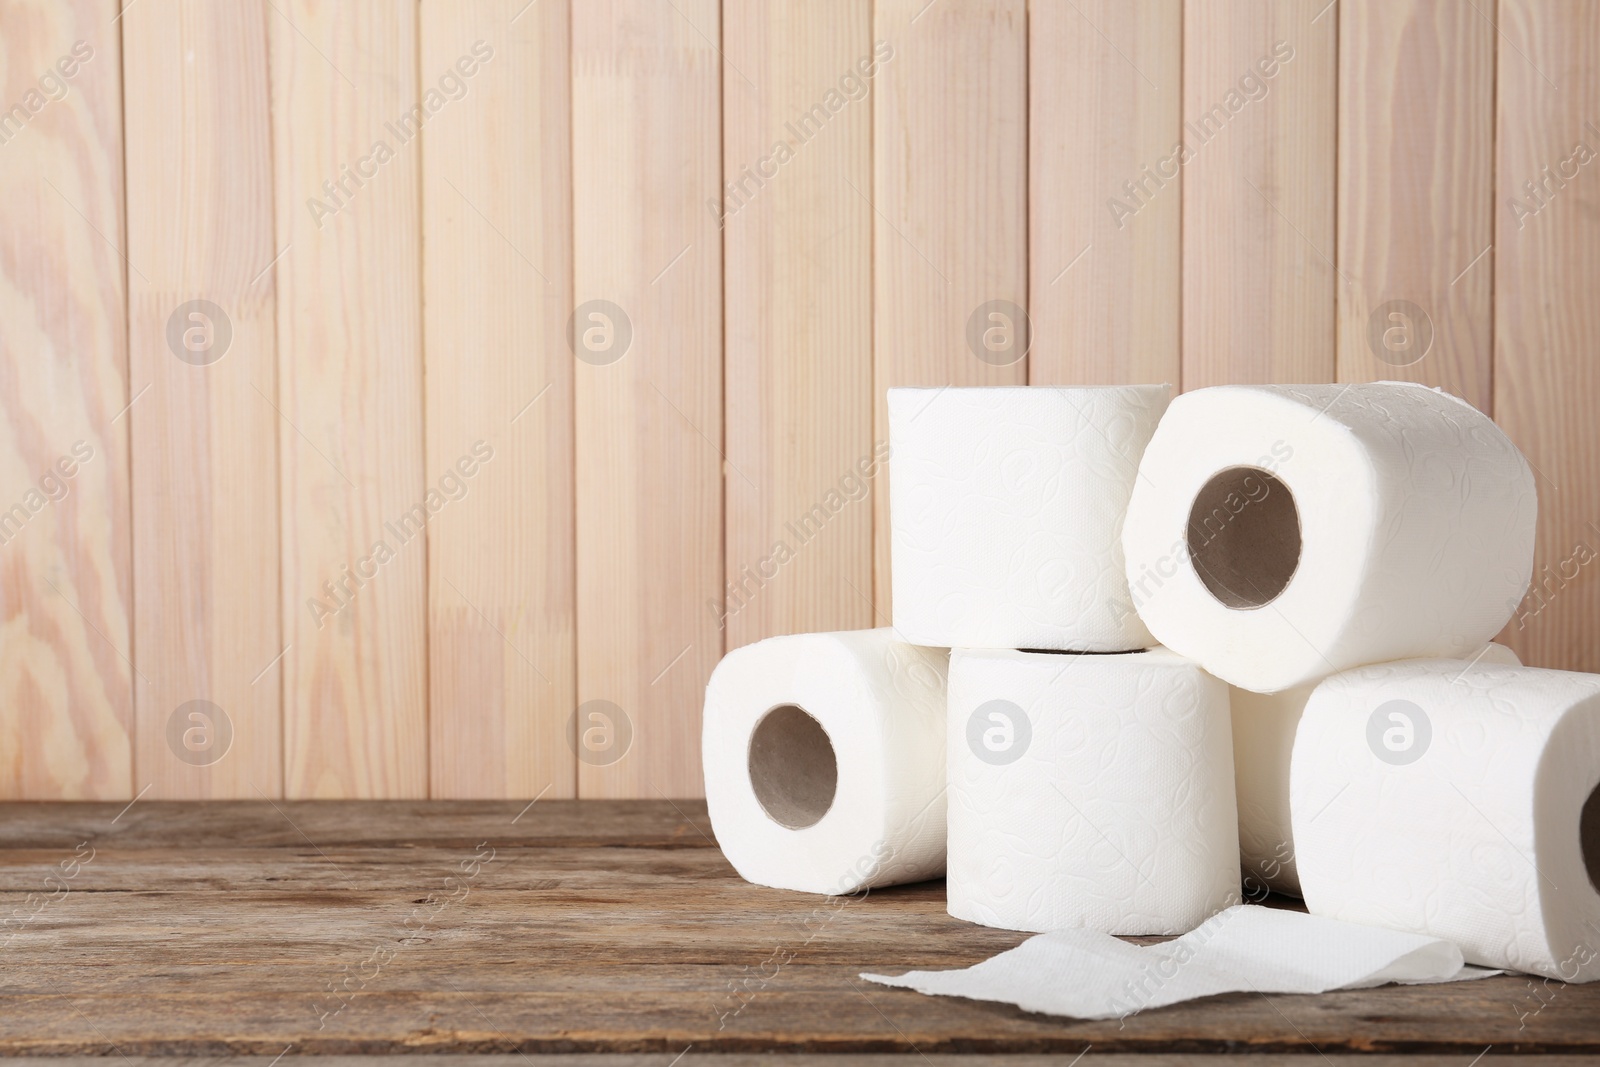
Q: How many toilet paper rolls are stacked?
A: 6